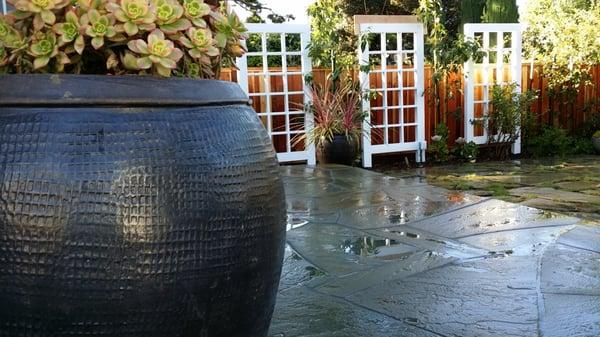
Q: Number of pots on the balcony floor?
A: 2